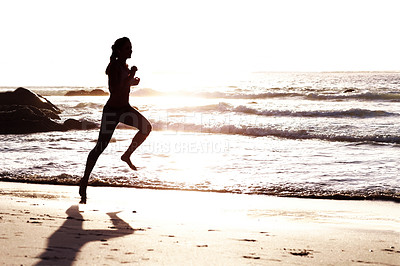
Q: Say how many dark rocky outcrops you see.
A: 2